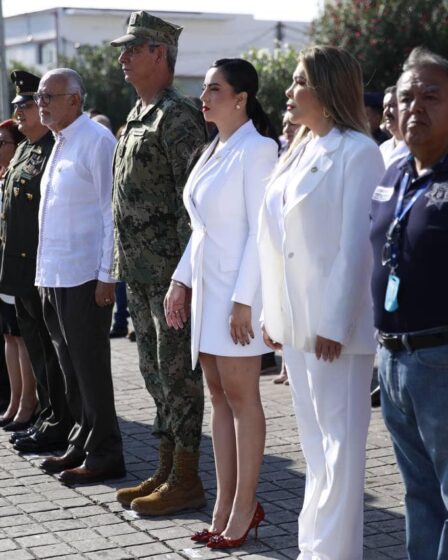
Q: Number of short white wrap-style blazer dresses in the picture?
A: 1